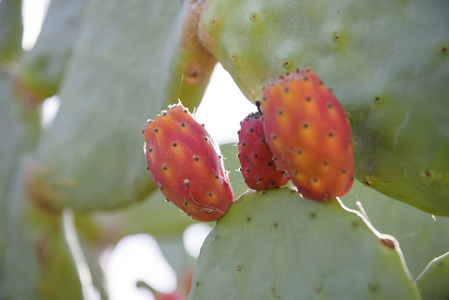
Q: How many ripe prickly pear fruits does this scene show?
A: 3